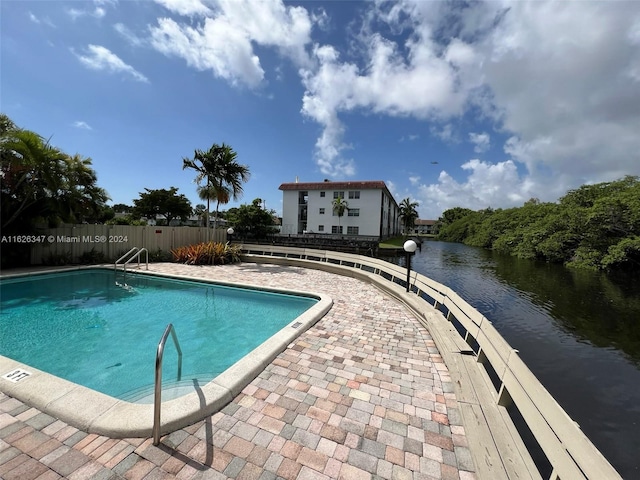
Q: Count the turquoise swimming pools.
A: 1